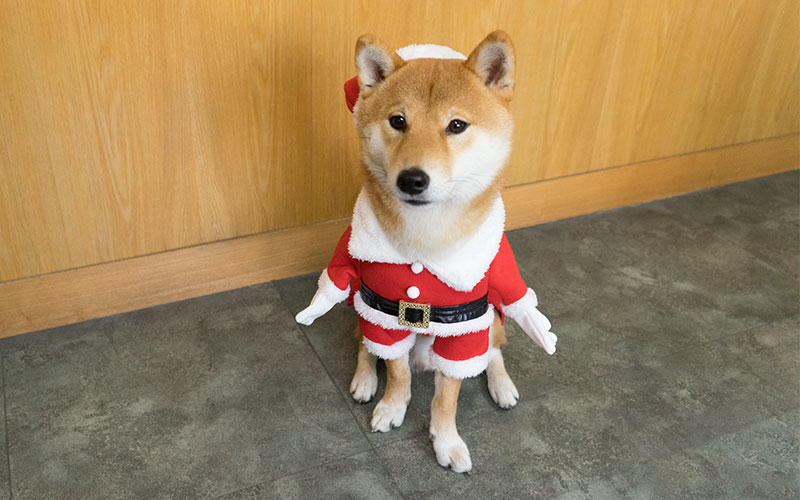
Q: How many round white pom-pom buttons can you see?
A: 2